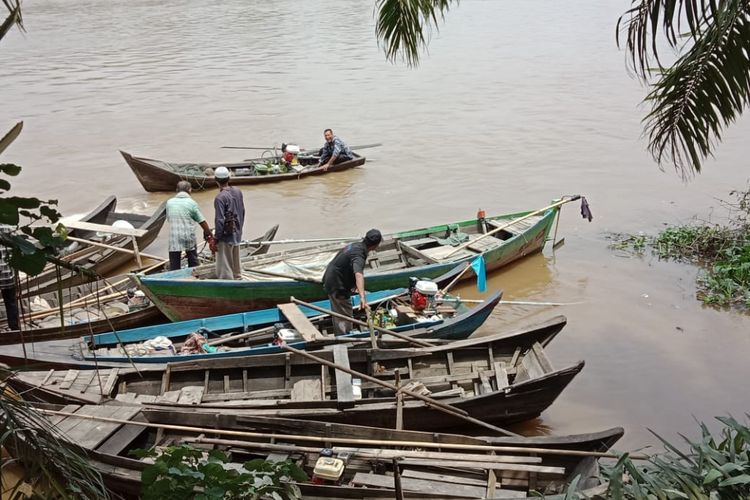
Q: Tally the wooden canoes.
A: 7